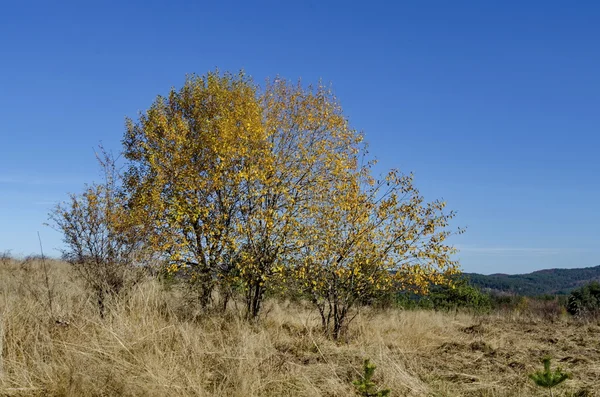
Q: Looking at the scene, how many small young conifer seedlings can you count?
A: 2